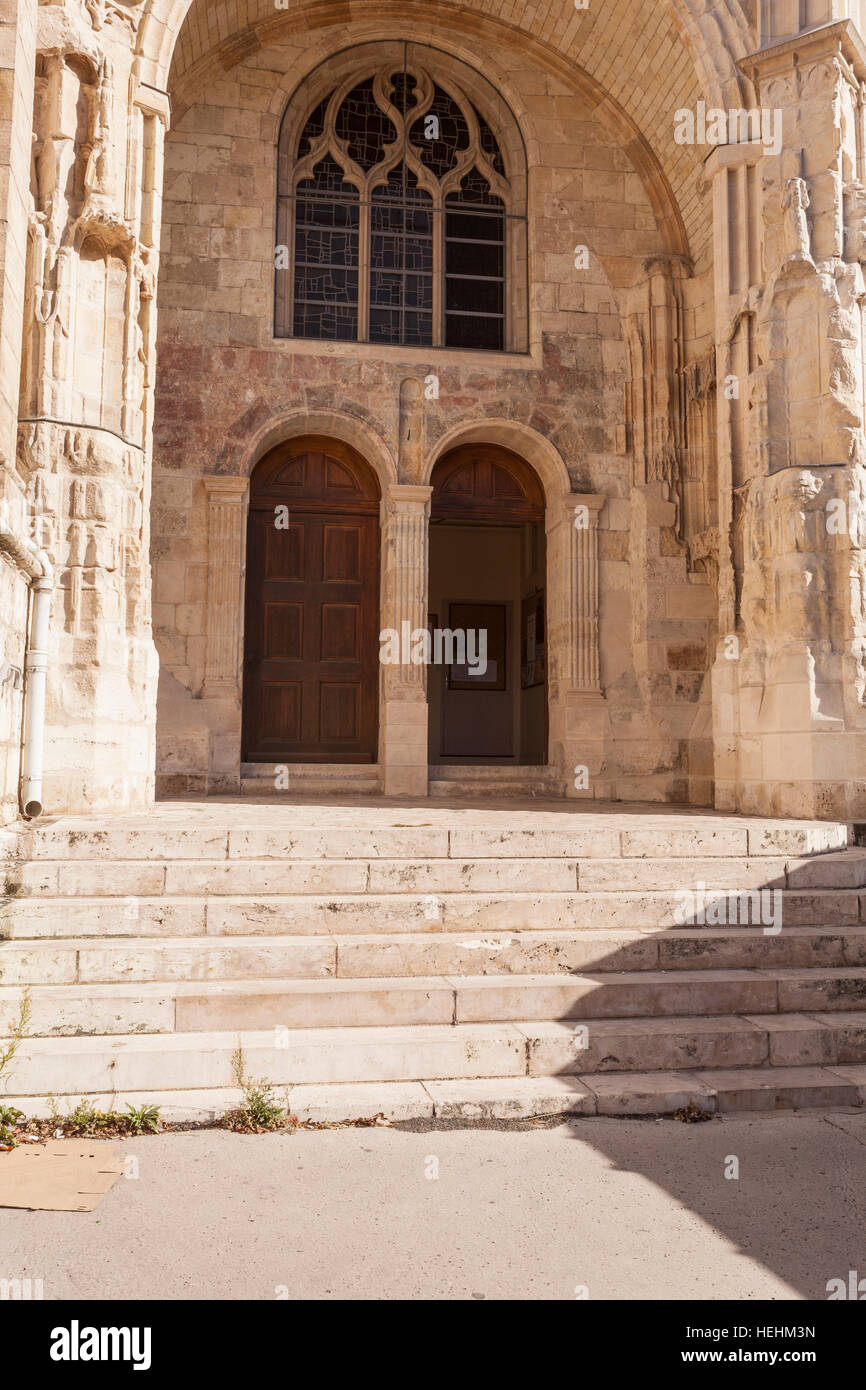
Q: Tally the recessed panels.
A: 10